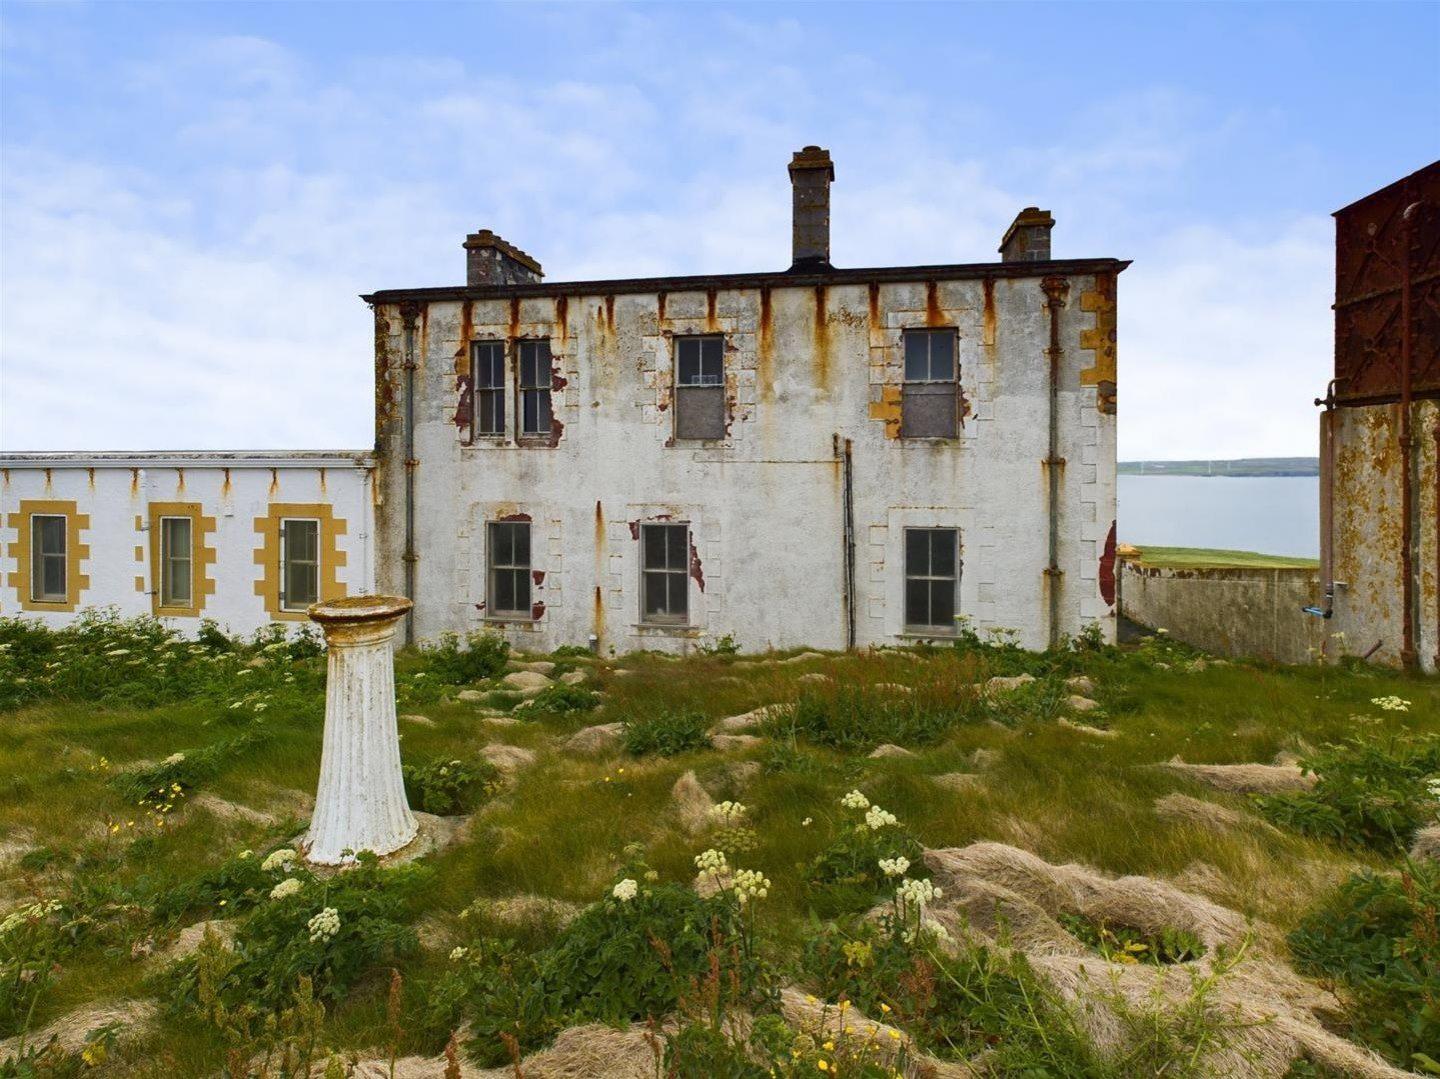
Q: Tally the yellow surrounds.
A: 3